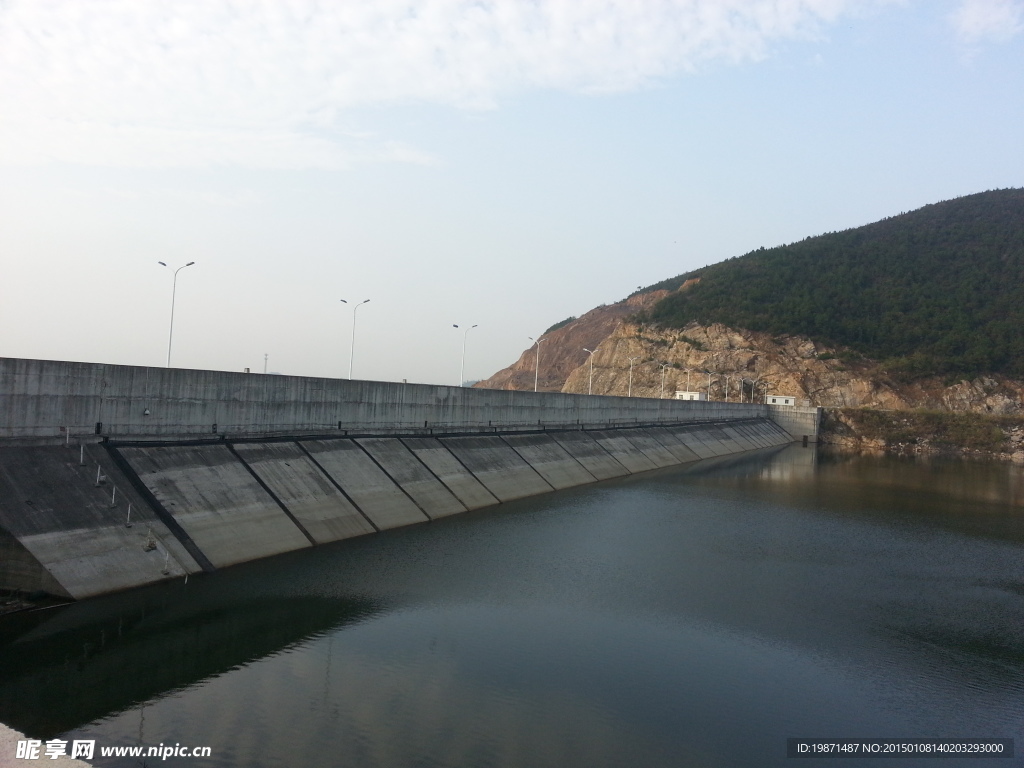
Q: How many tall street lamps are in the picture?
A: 13